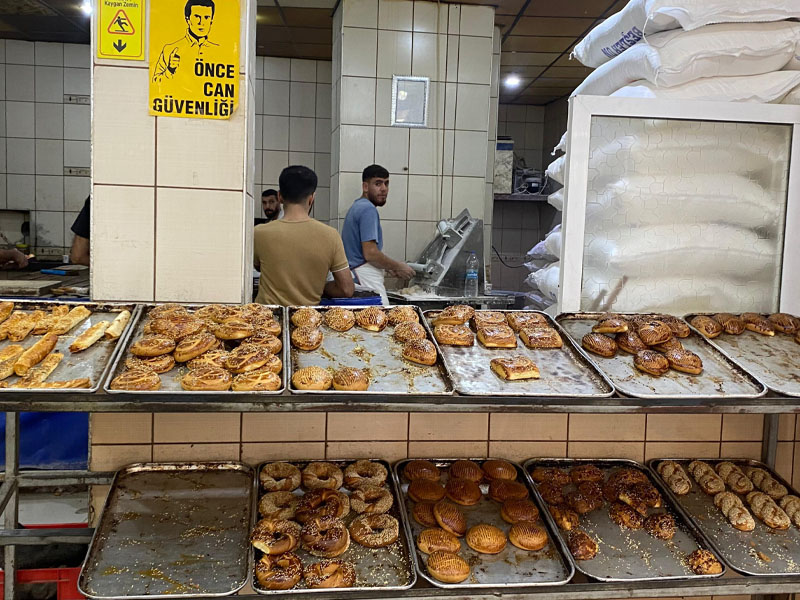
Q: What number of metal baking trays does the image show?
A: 11